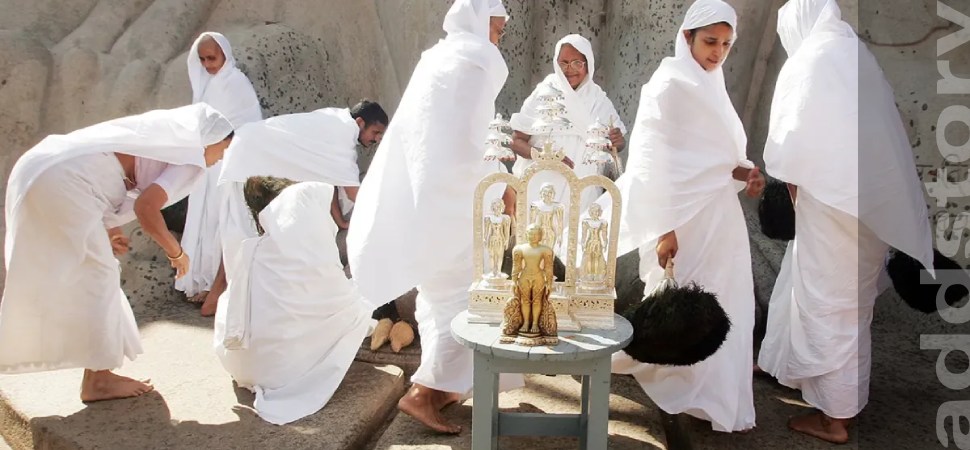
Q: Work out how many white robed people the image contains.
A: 8